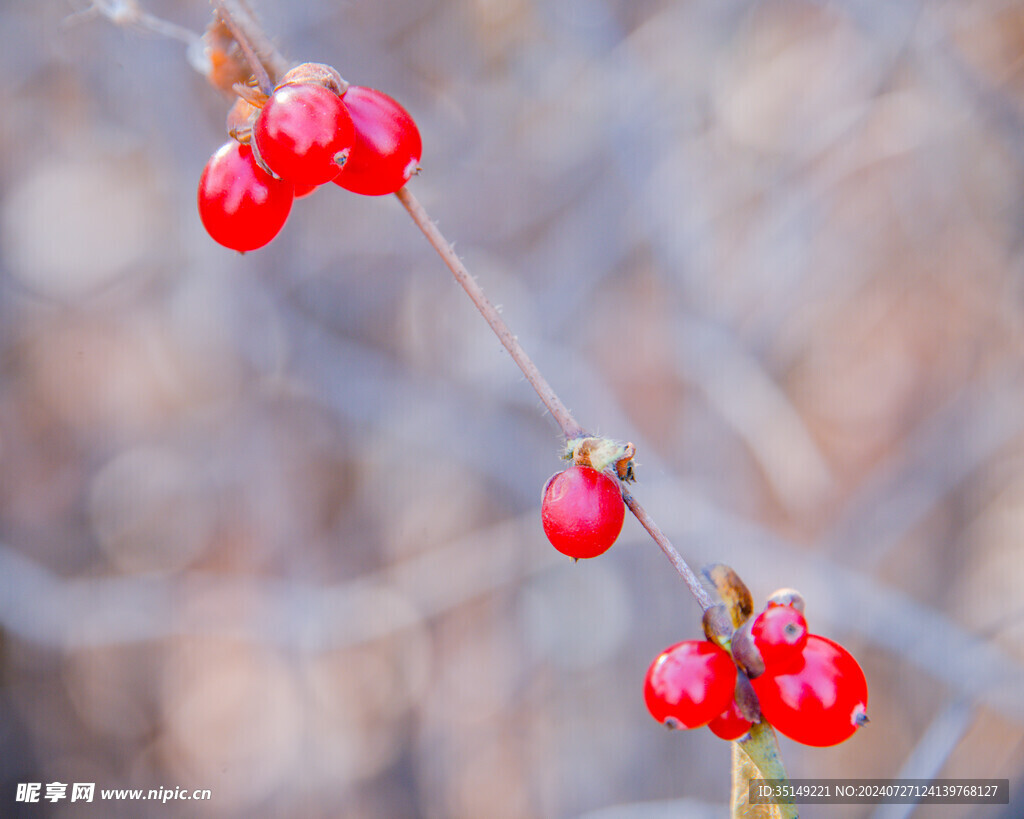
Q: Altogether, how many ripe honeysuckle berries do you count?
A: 9